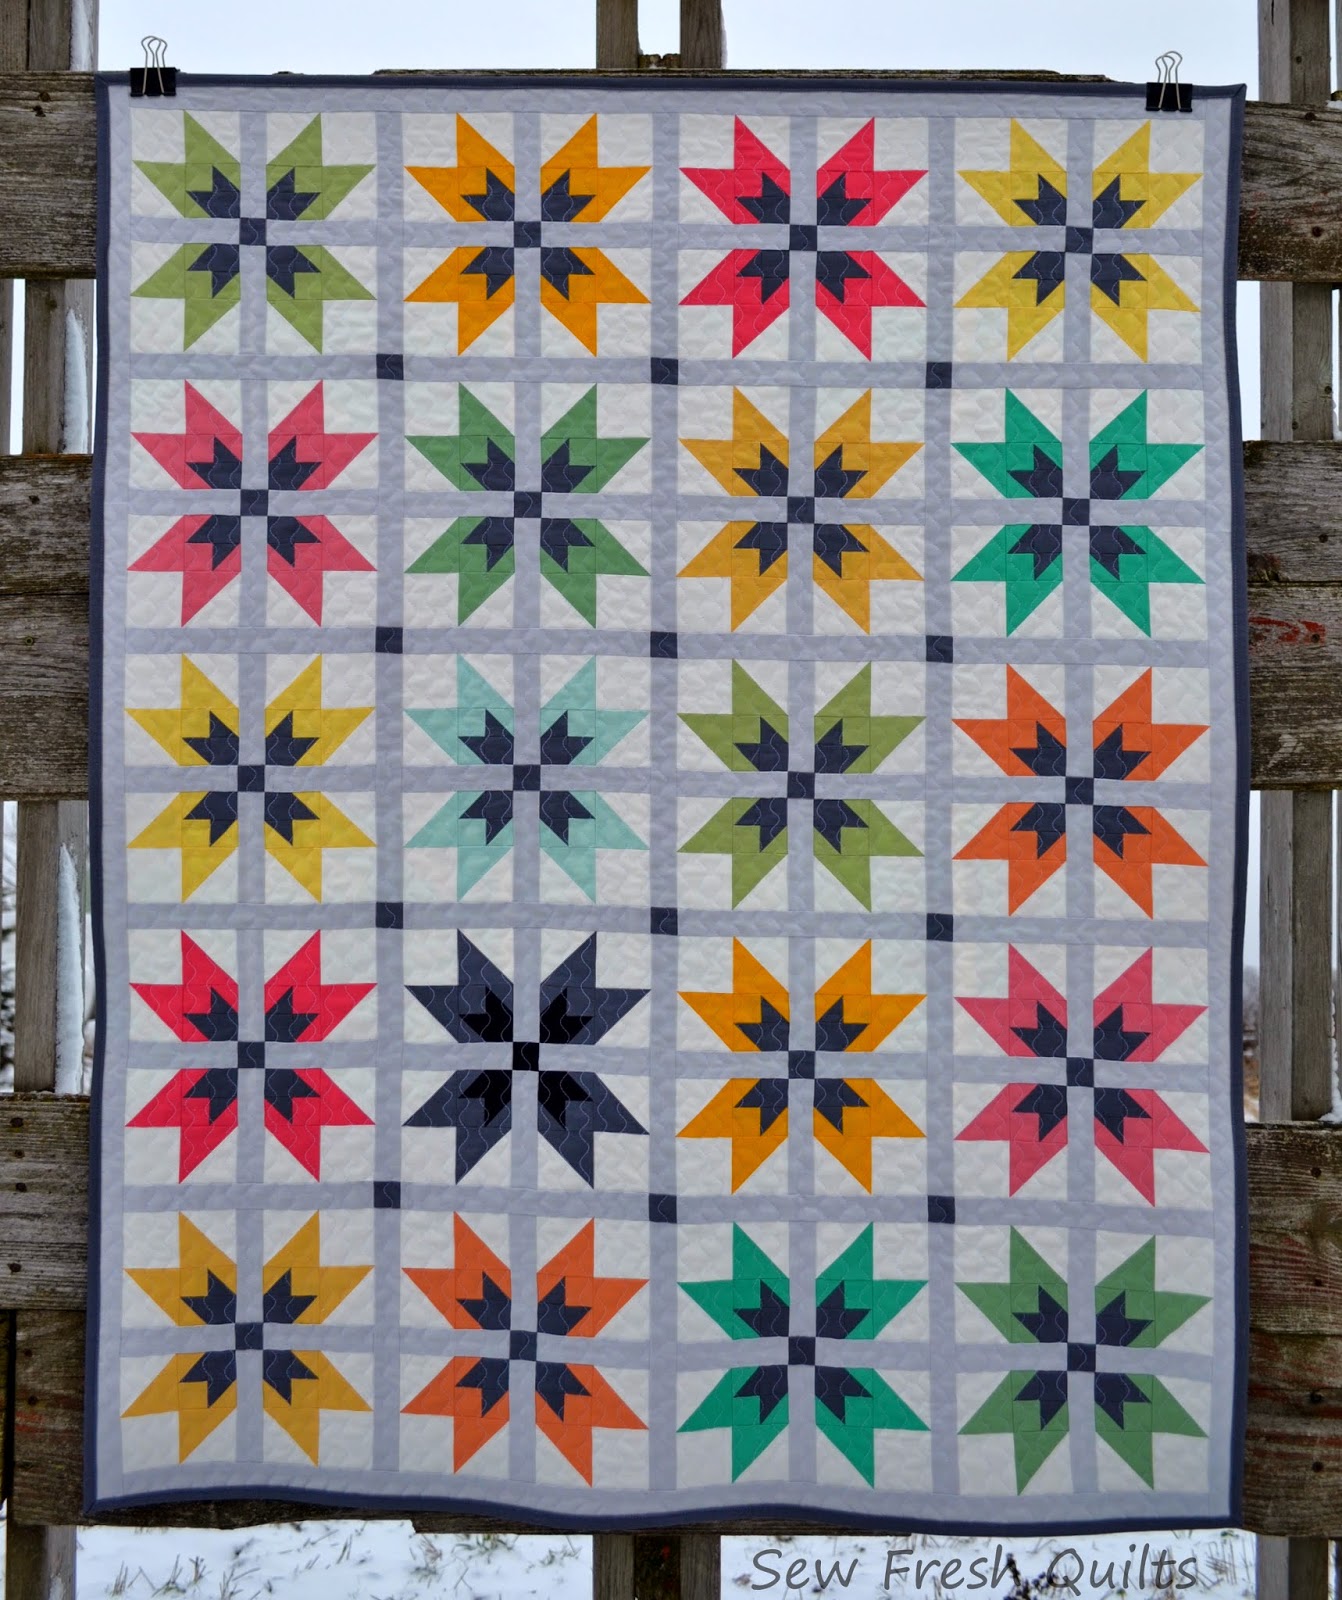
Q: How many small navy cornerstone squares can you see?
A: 12